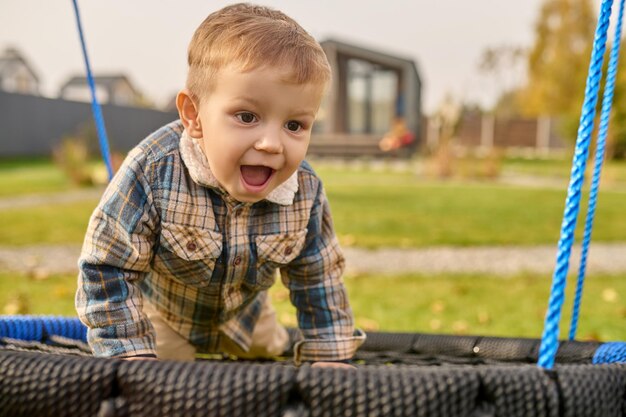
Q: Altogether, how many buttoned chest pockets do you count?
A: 2